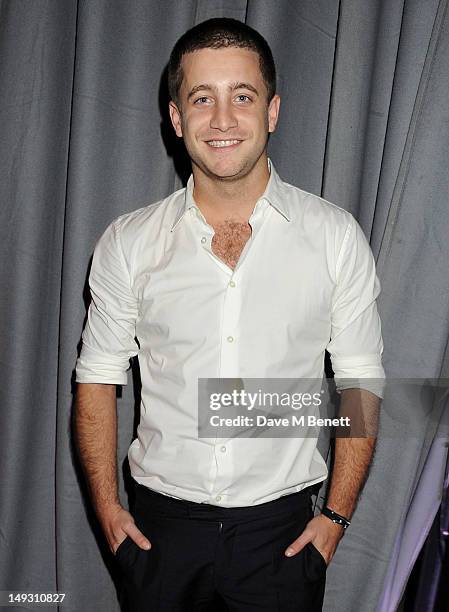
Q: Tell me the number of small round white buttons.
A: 5